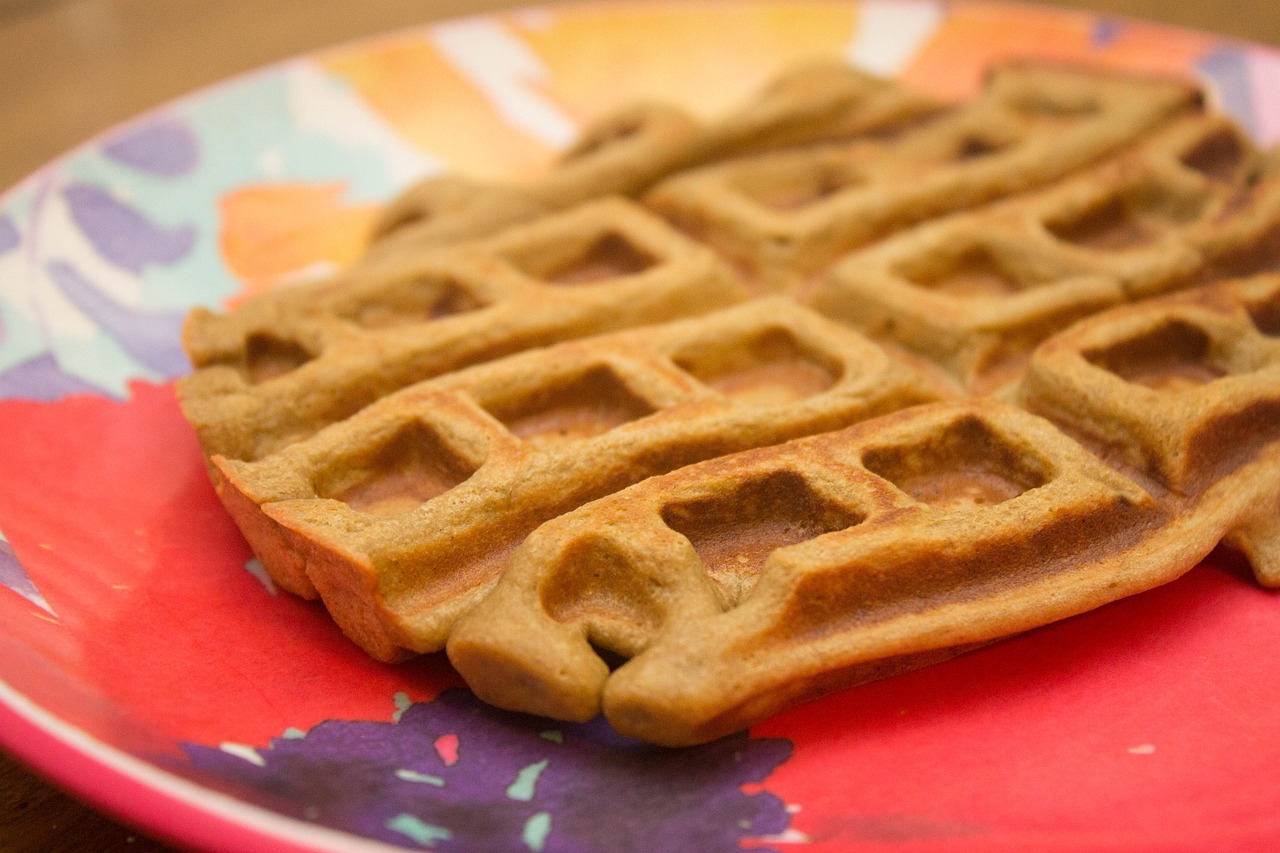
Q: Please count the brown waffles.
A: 1